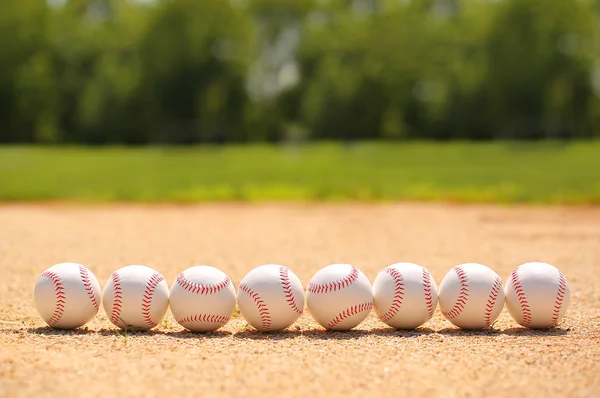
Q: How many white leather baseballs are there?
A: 8